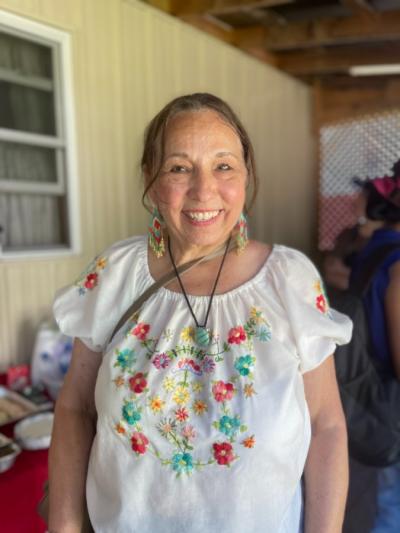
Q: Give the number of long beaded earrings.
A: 2